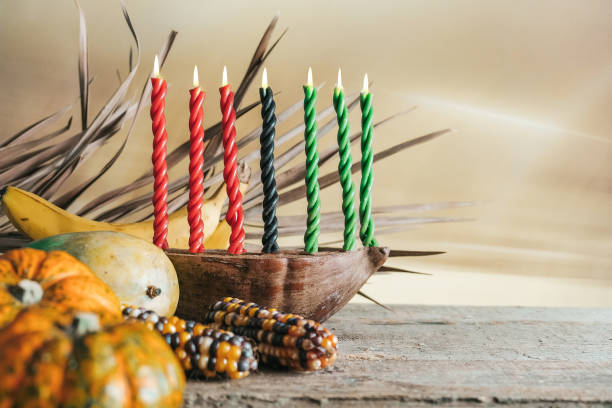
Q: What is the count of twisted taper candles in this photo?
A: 7